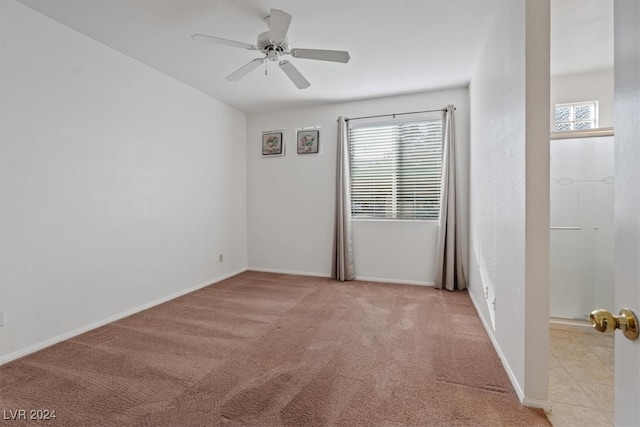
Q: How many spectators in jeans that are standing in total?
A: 0